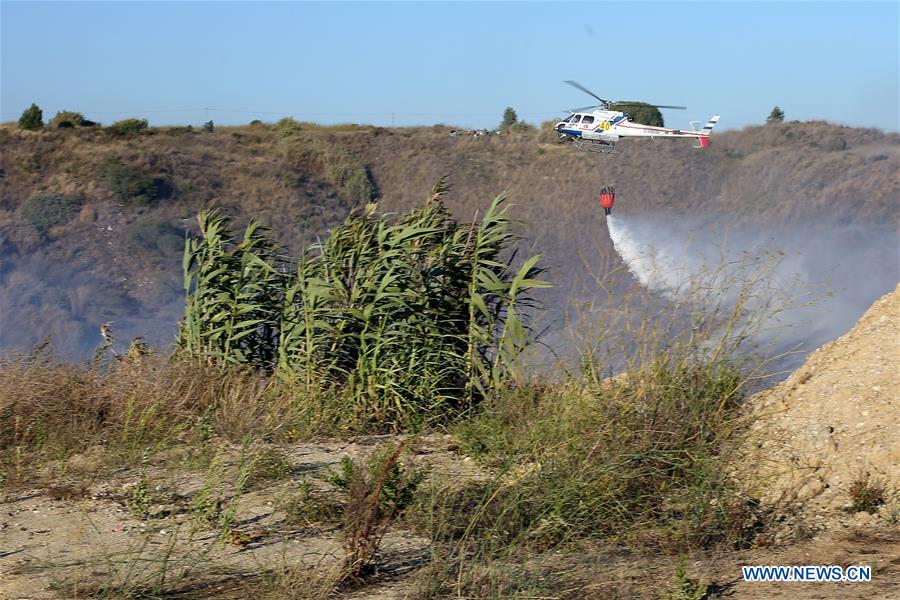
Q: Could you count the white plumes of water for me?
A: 1